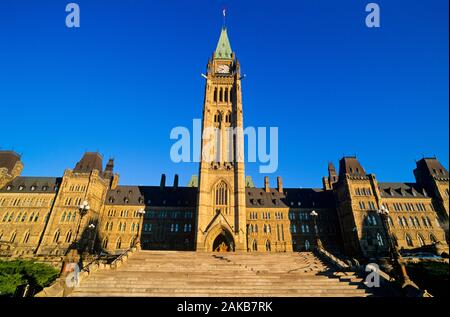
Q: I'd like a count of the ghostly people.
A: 0